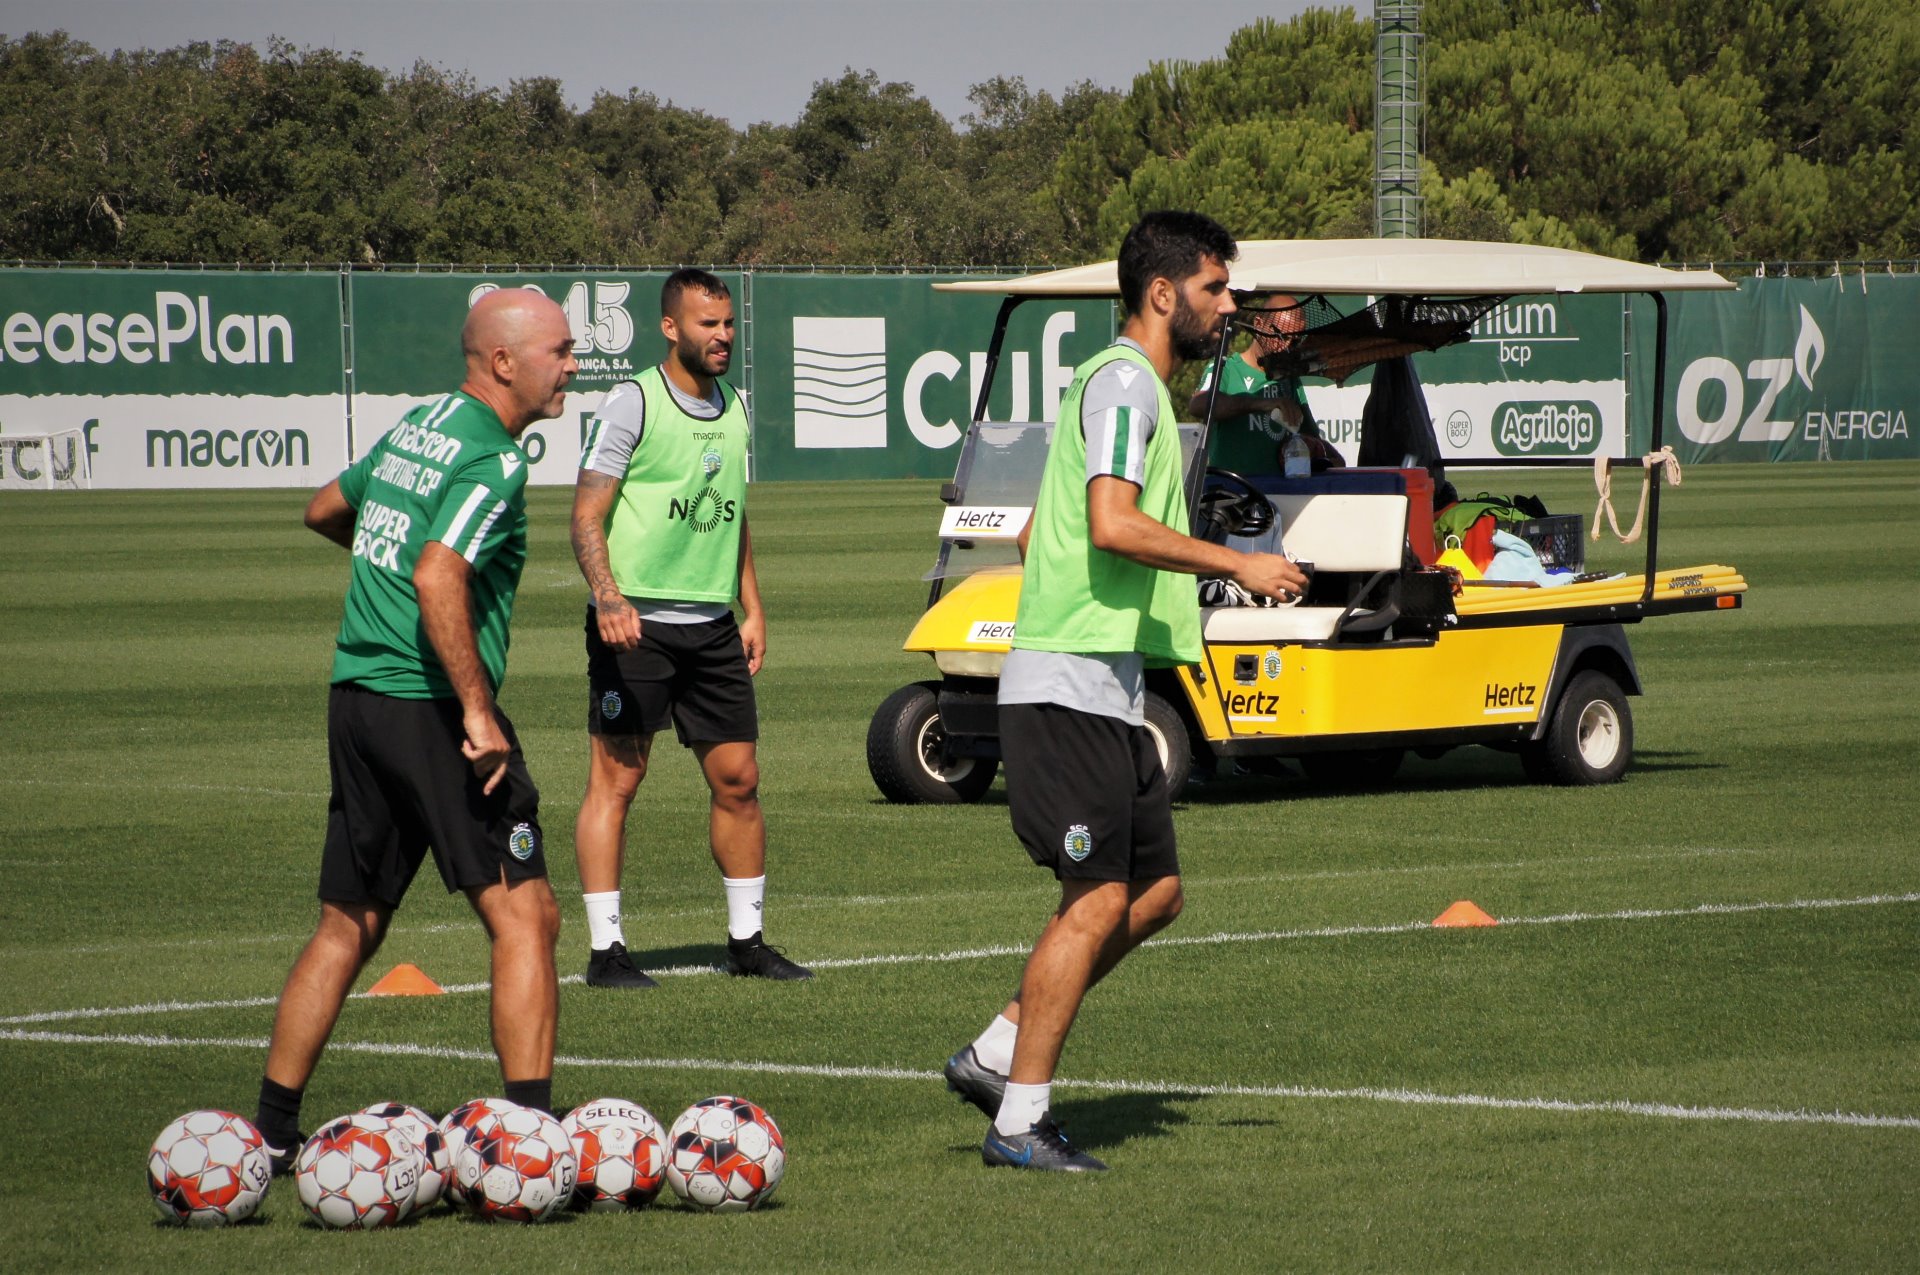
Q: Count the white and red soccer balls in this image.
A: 7